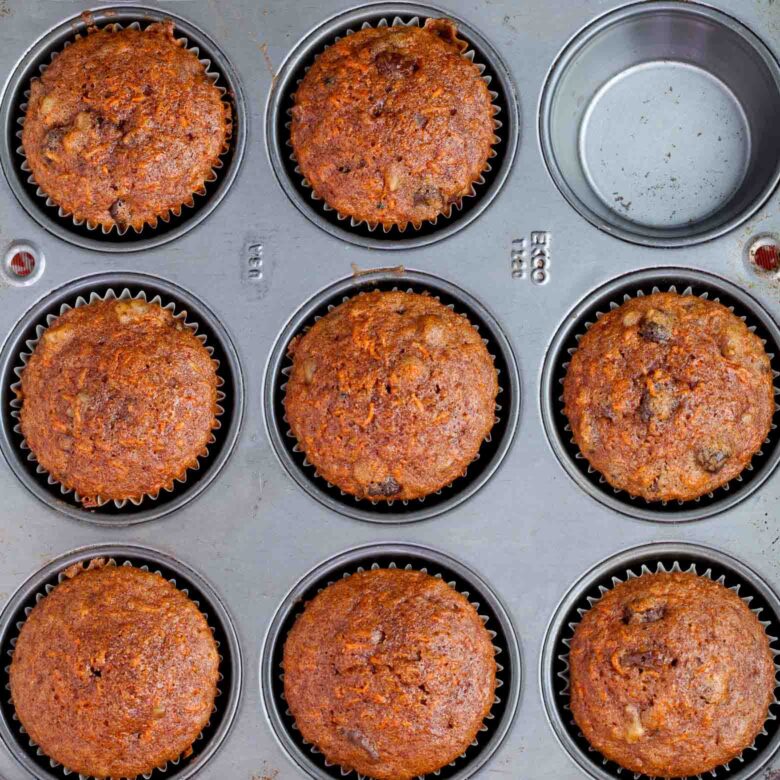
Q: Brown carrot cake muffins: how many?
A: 8